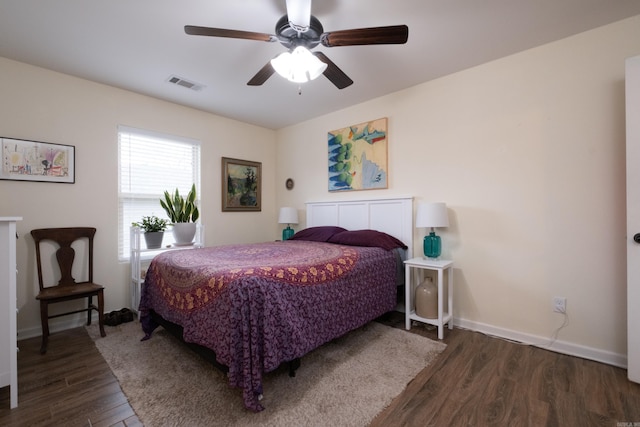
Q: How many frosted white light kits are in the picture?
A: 1